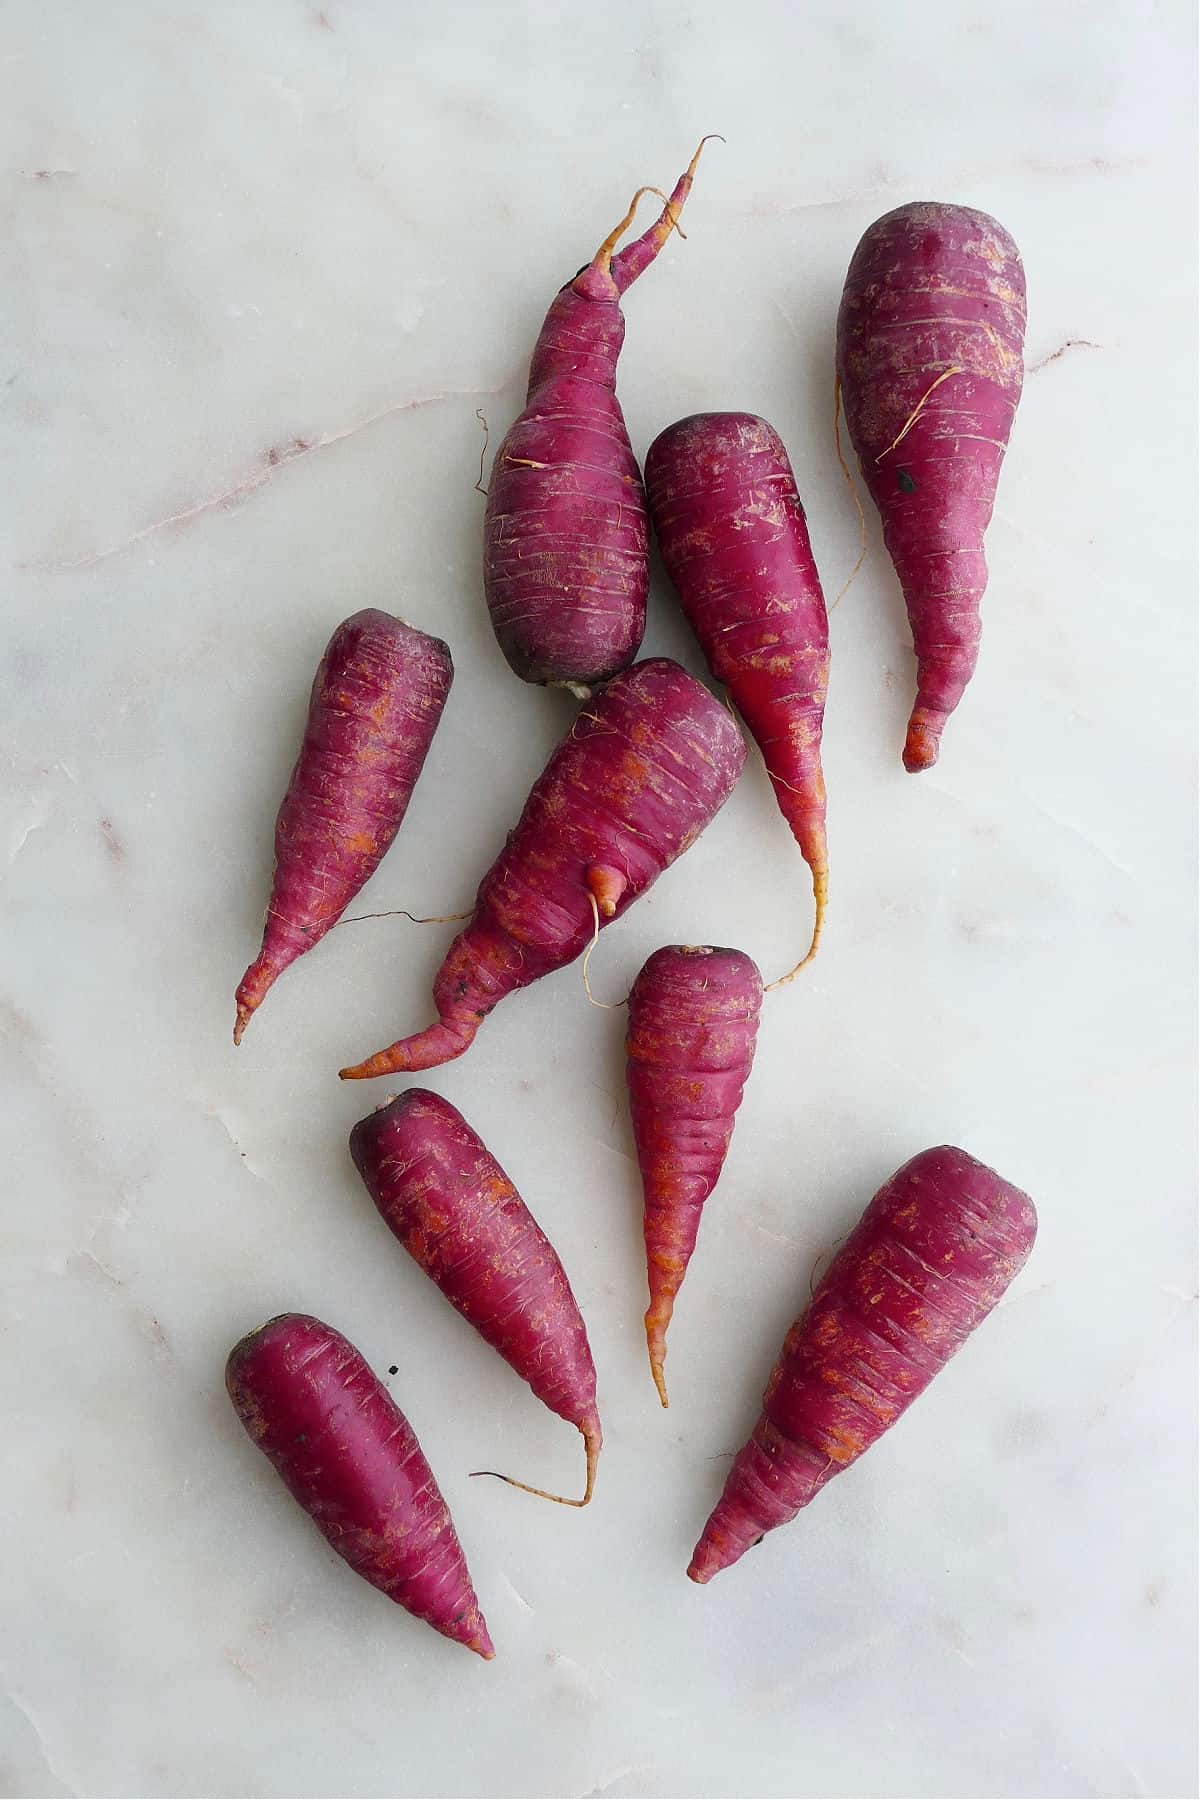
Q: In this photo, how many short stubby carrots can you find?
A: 9